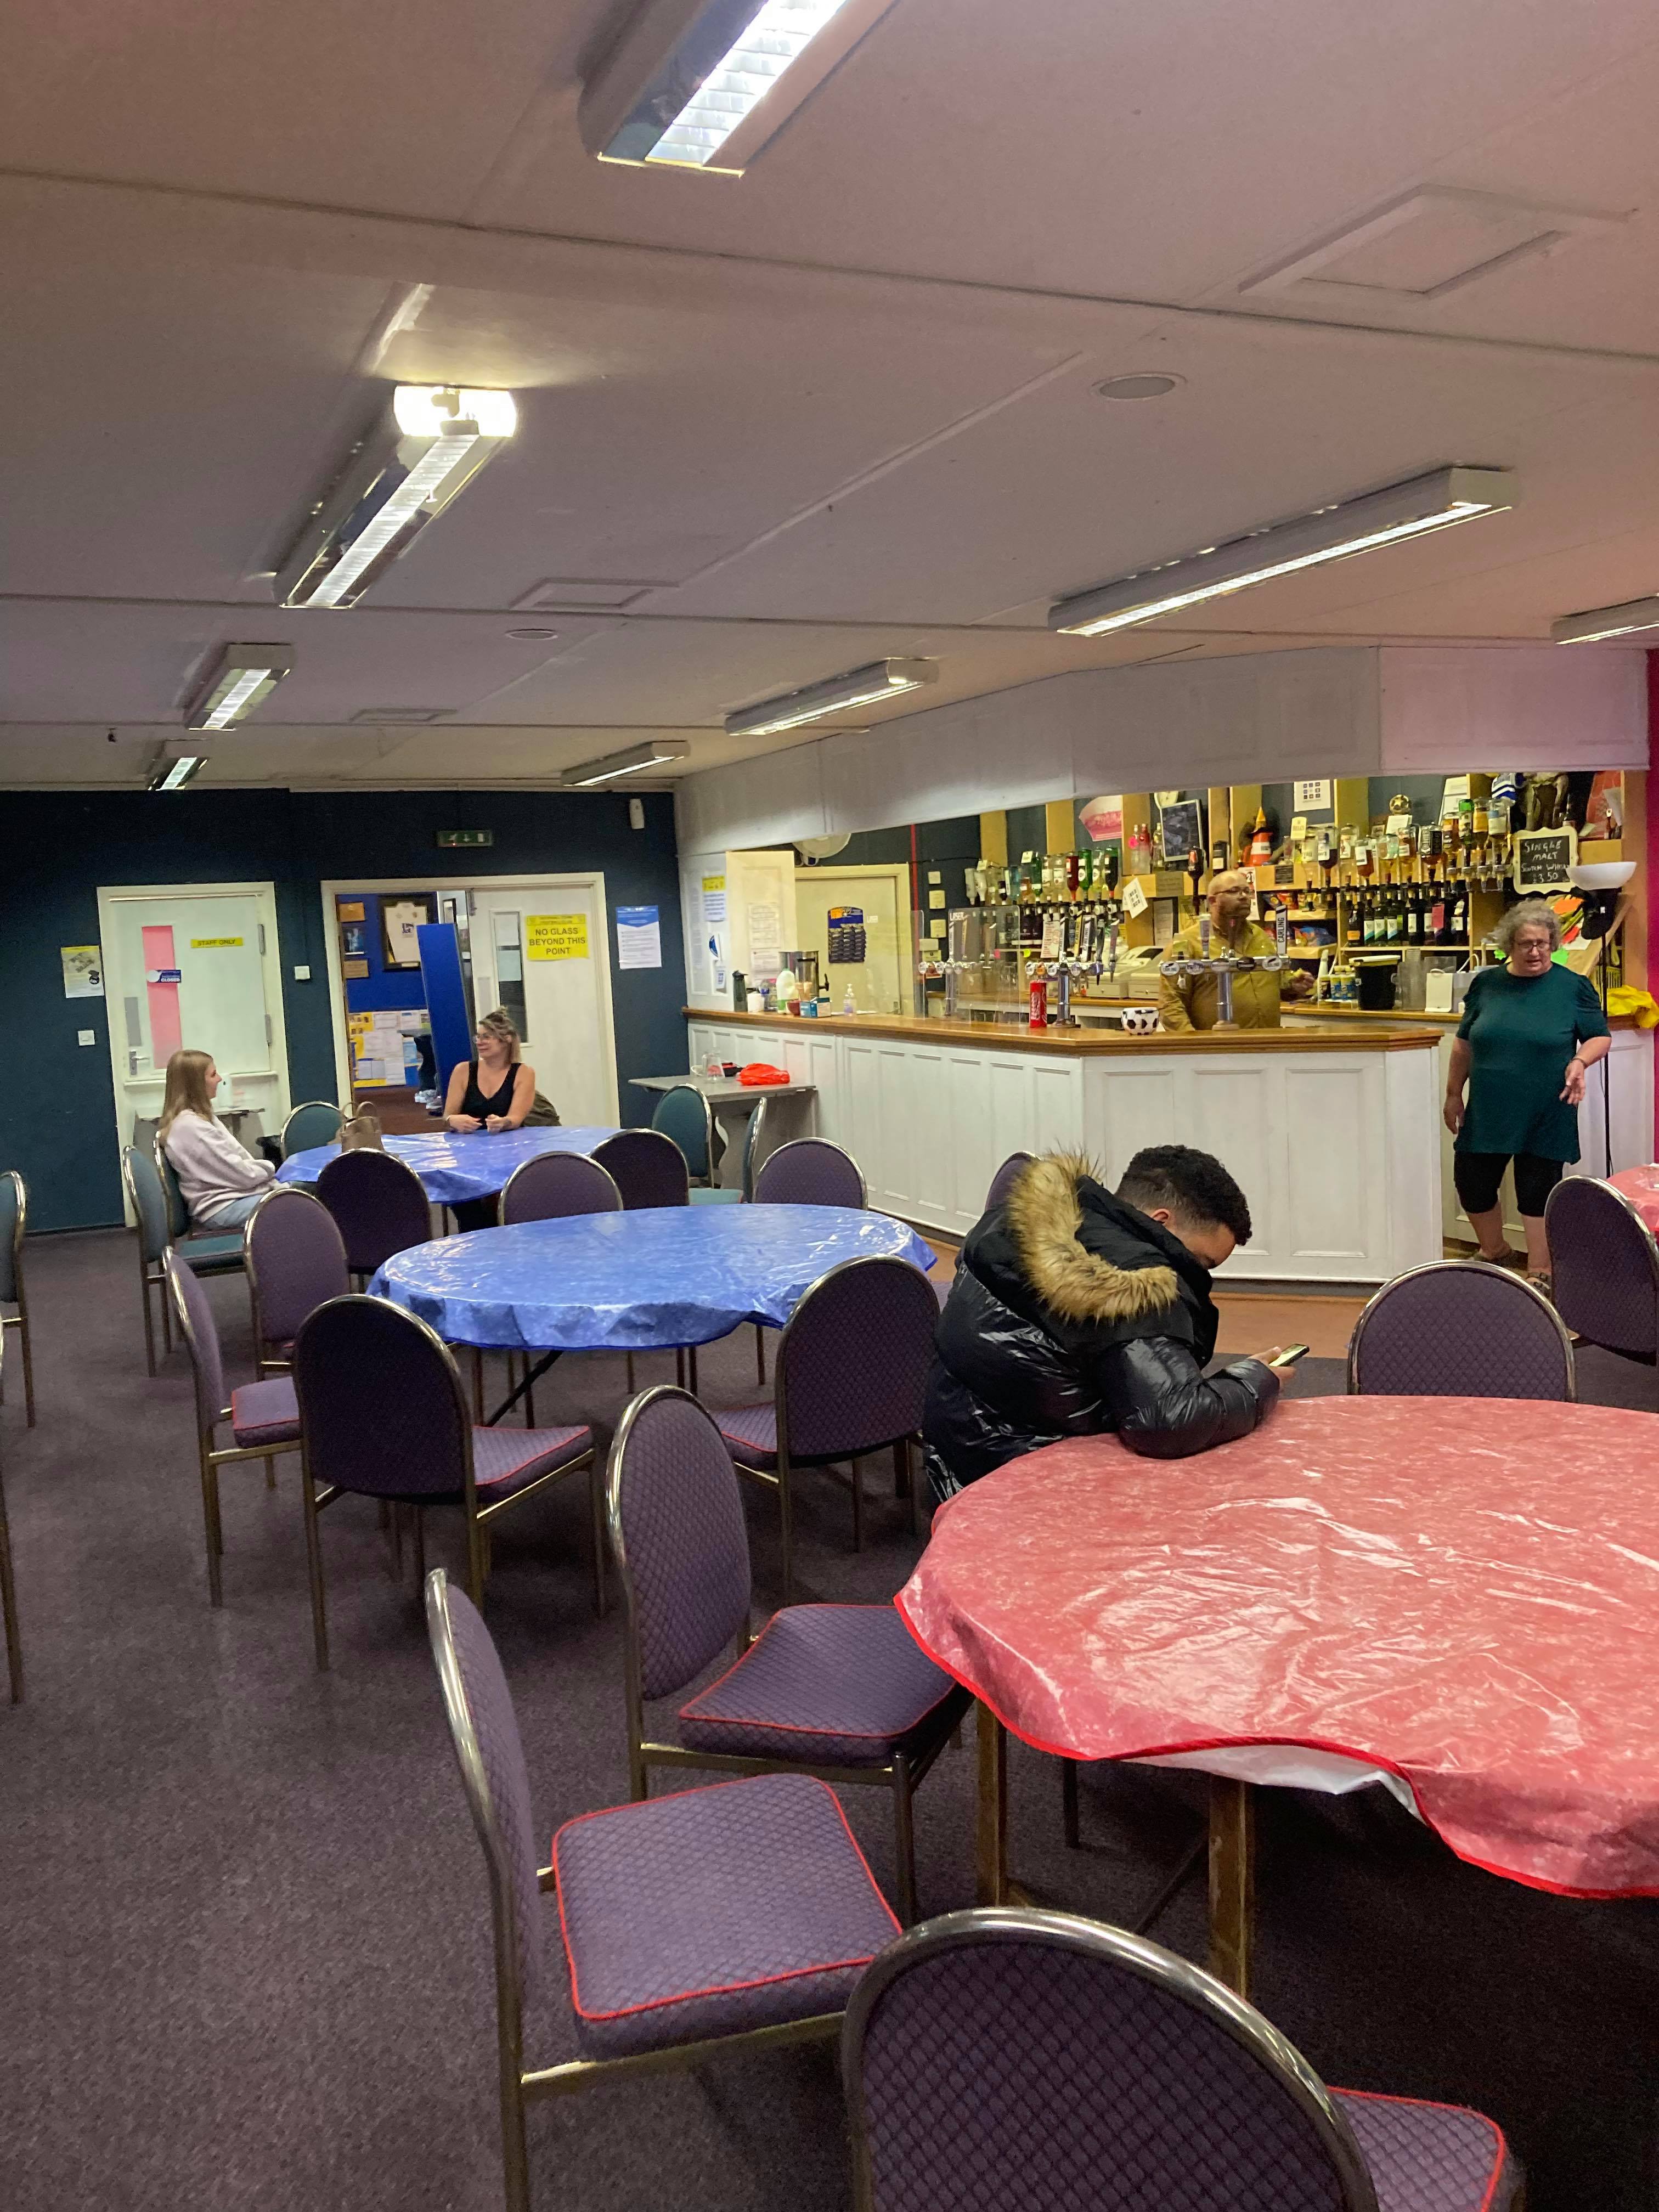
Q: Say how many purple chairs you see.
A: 14